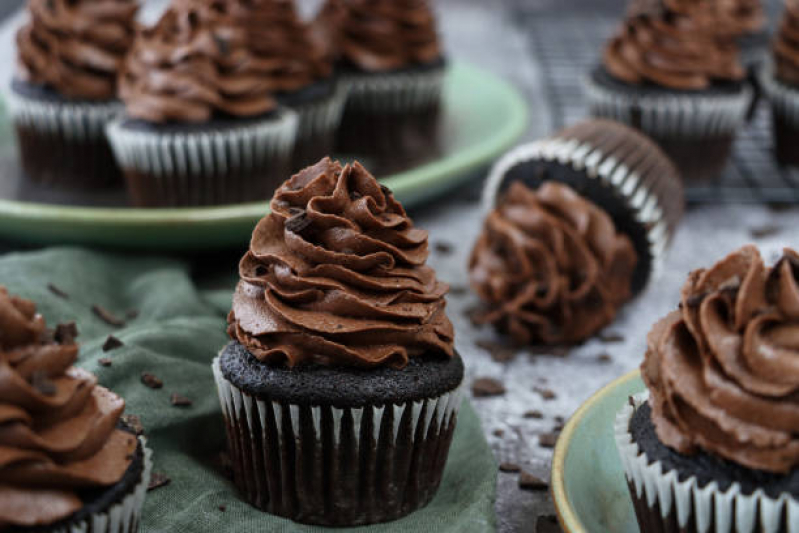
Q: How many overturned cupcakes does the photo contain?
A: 1